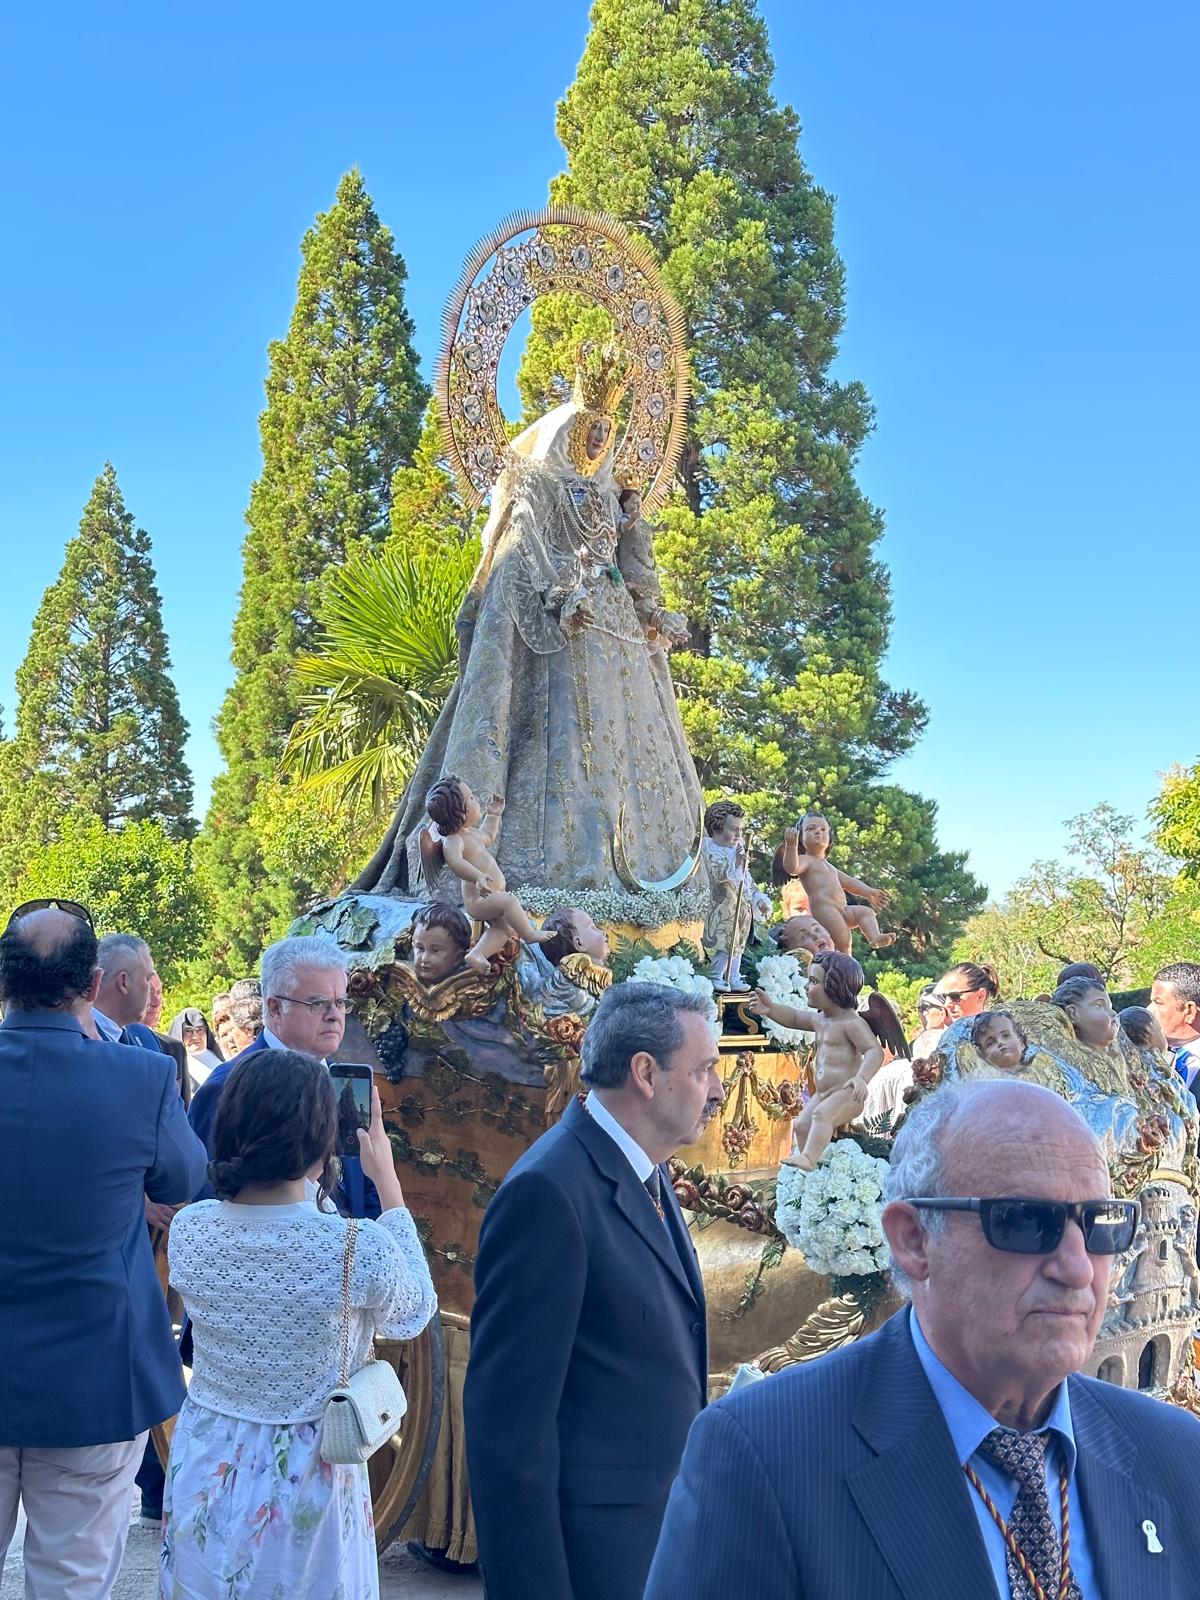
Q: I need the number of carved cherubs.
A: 9